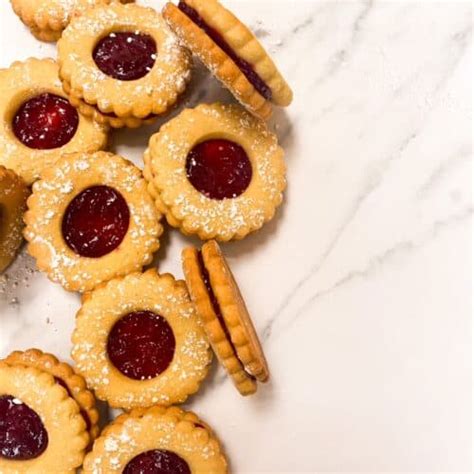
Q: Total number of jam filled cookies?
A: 11